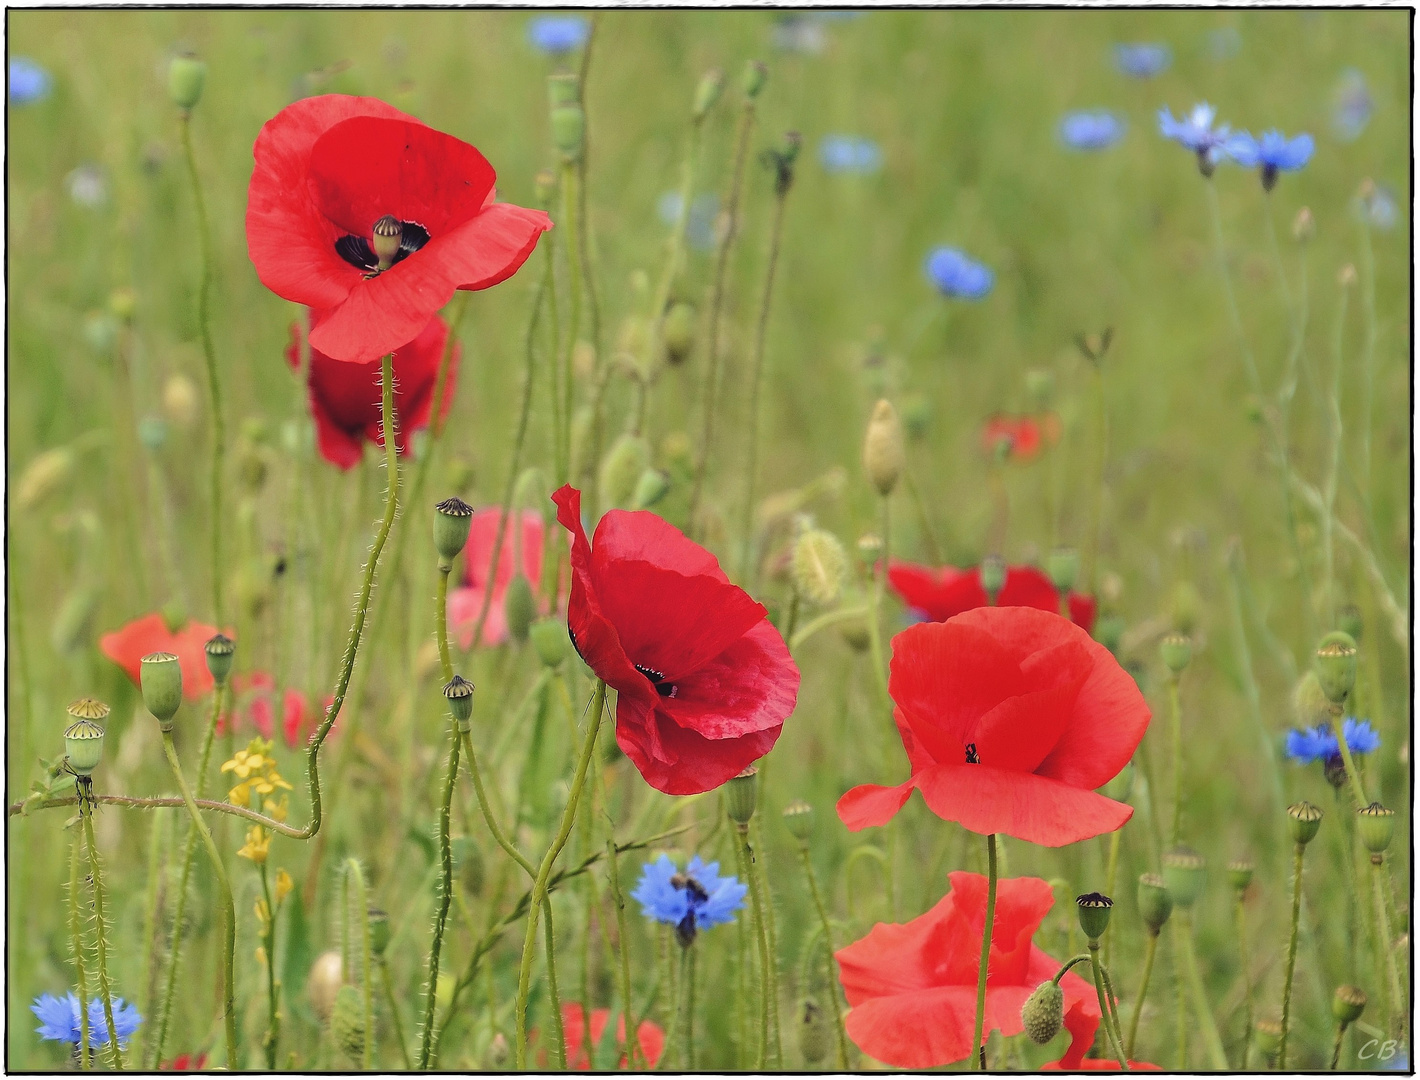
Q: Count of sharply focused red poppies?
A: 3